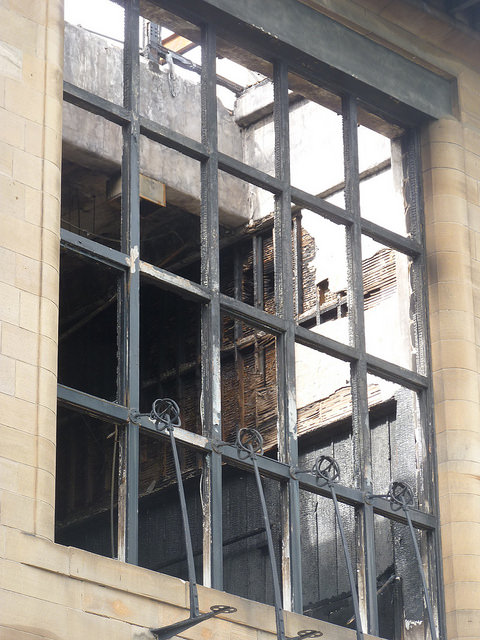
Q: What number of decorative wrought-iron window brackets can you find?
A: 4